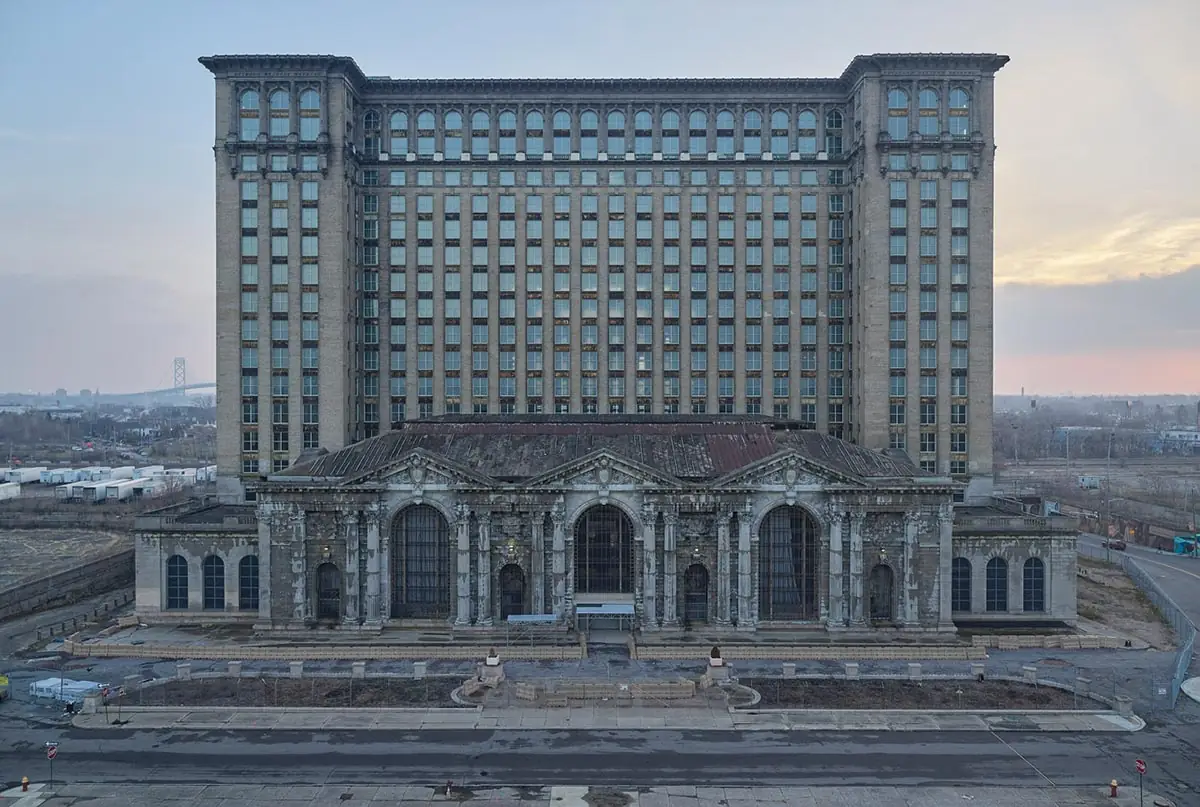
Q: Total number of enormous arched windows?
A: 3